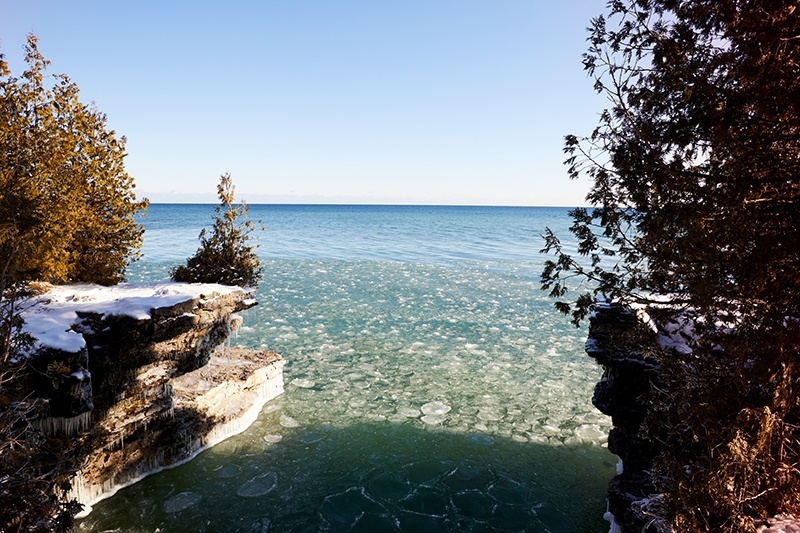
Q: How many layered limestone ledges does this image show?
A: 2